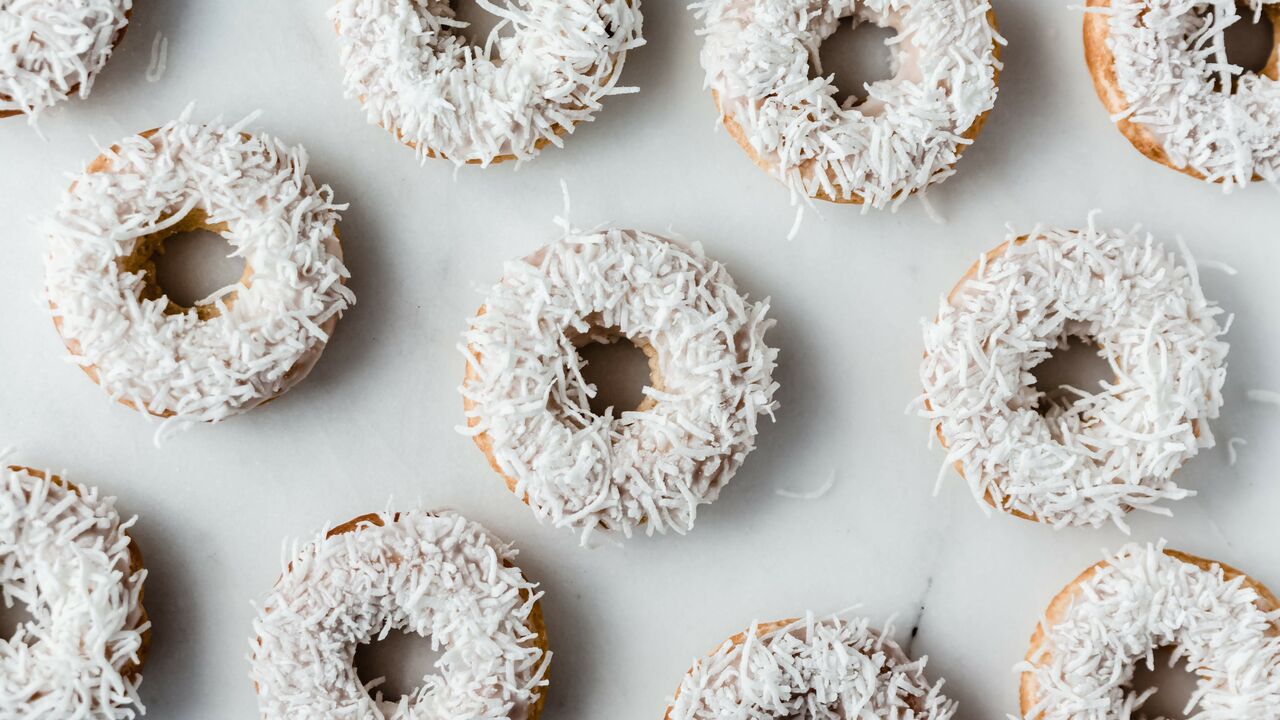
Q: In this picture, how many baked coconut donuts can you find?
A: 11